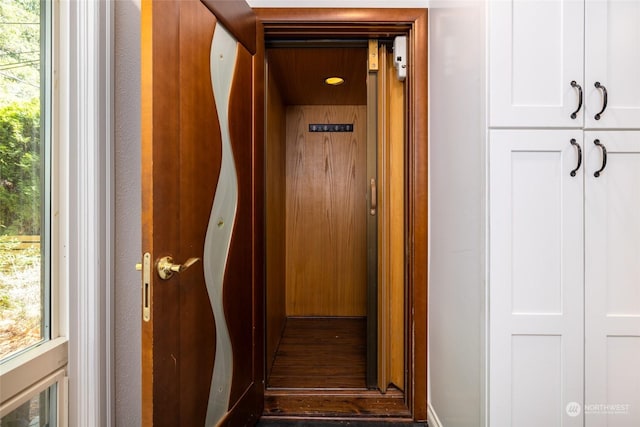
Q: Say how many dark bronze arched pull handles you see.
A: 4